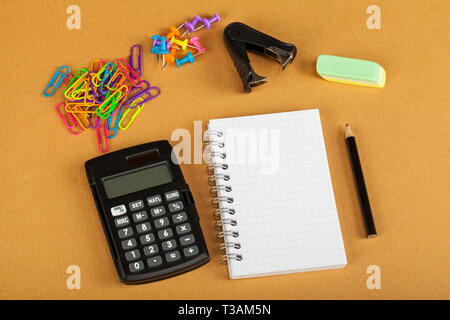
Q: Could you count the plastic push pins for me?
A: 10